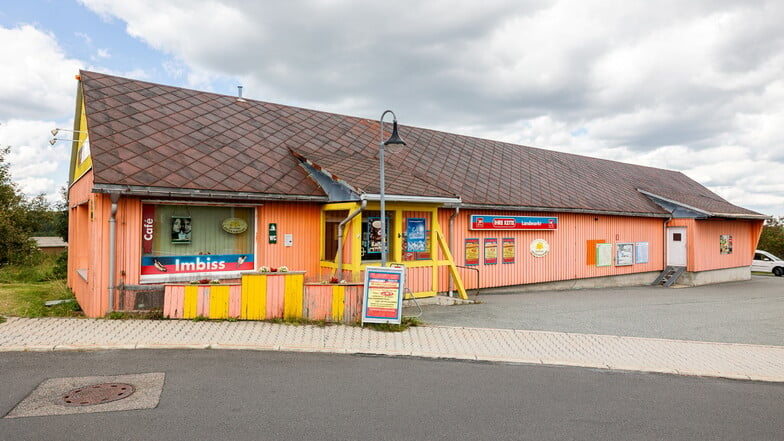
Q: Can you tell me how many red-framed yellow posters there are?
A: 3